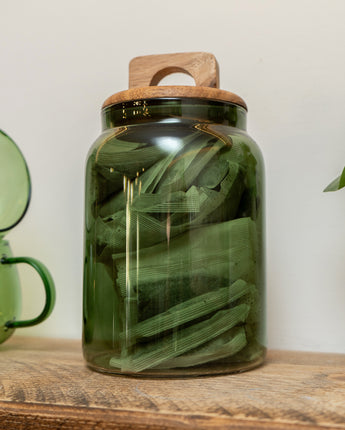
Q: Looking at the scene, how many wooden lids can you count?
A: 1